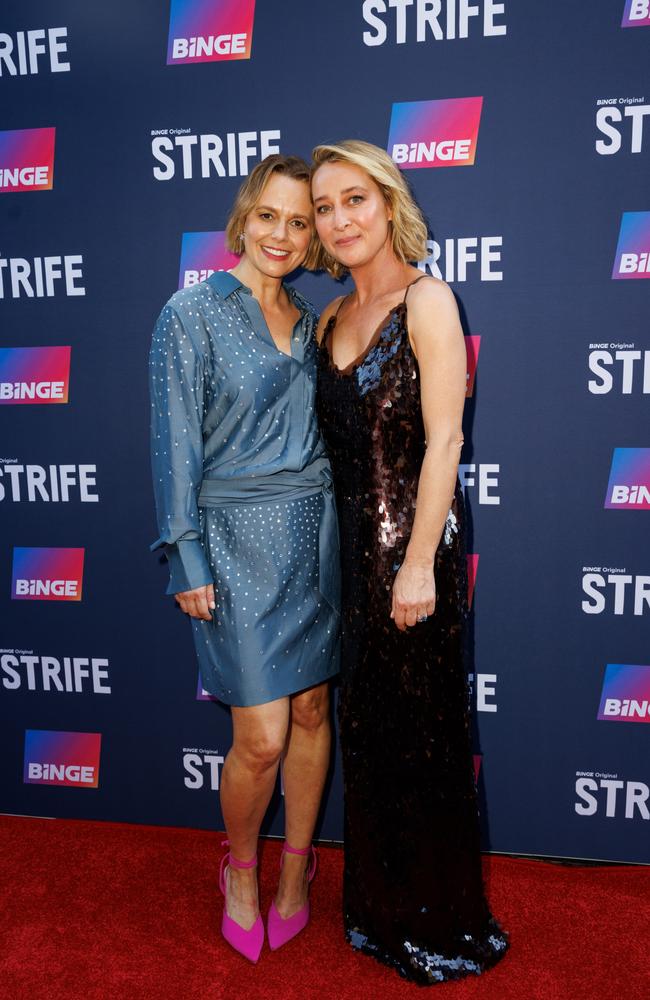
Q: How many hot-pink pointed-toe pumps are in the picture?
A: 2